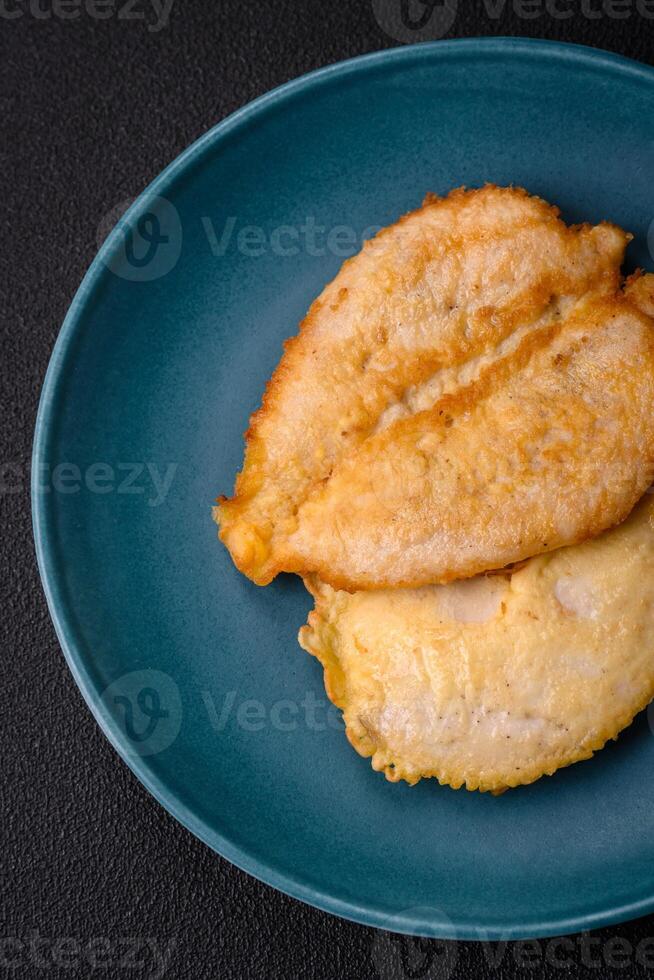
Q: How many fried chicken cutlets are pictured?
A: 2